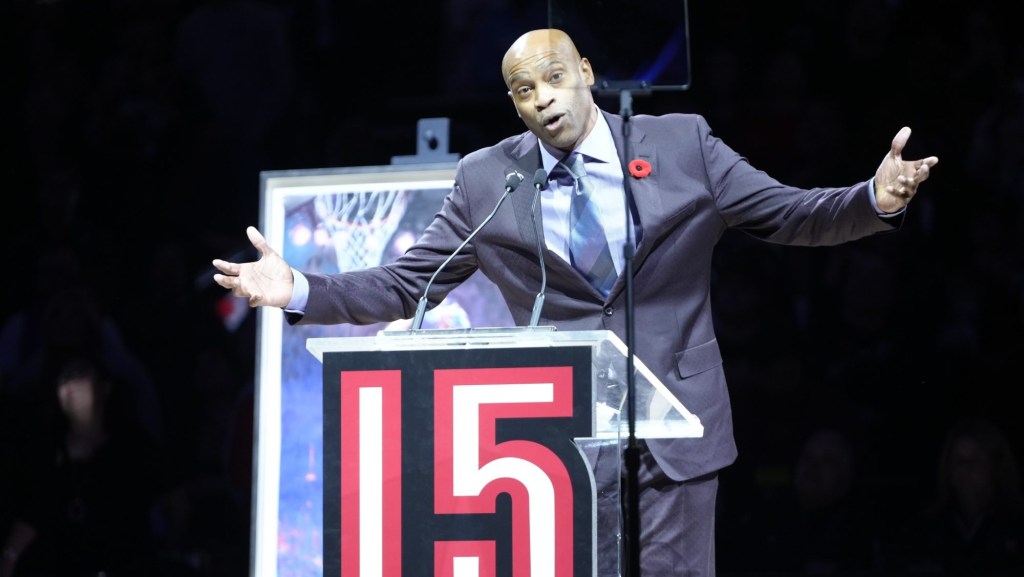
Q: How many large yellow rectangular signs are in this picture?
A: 0